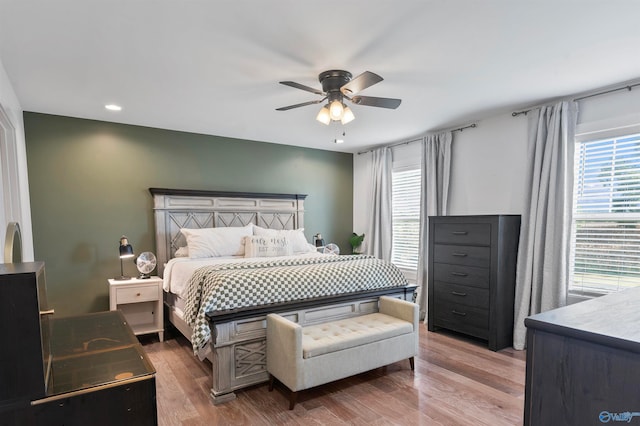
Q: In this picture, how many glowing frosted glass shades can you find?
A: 3